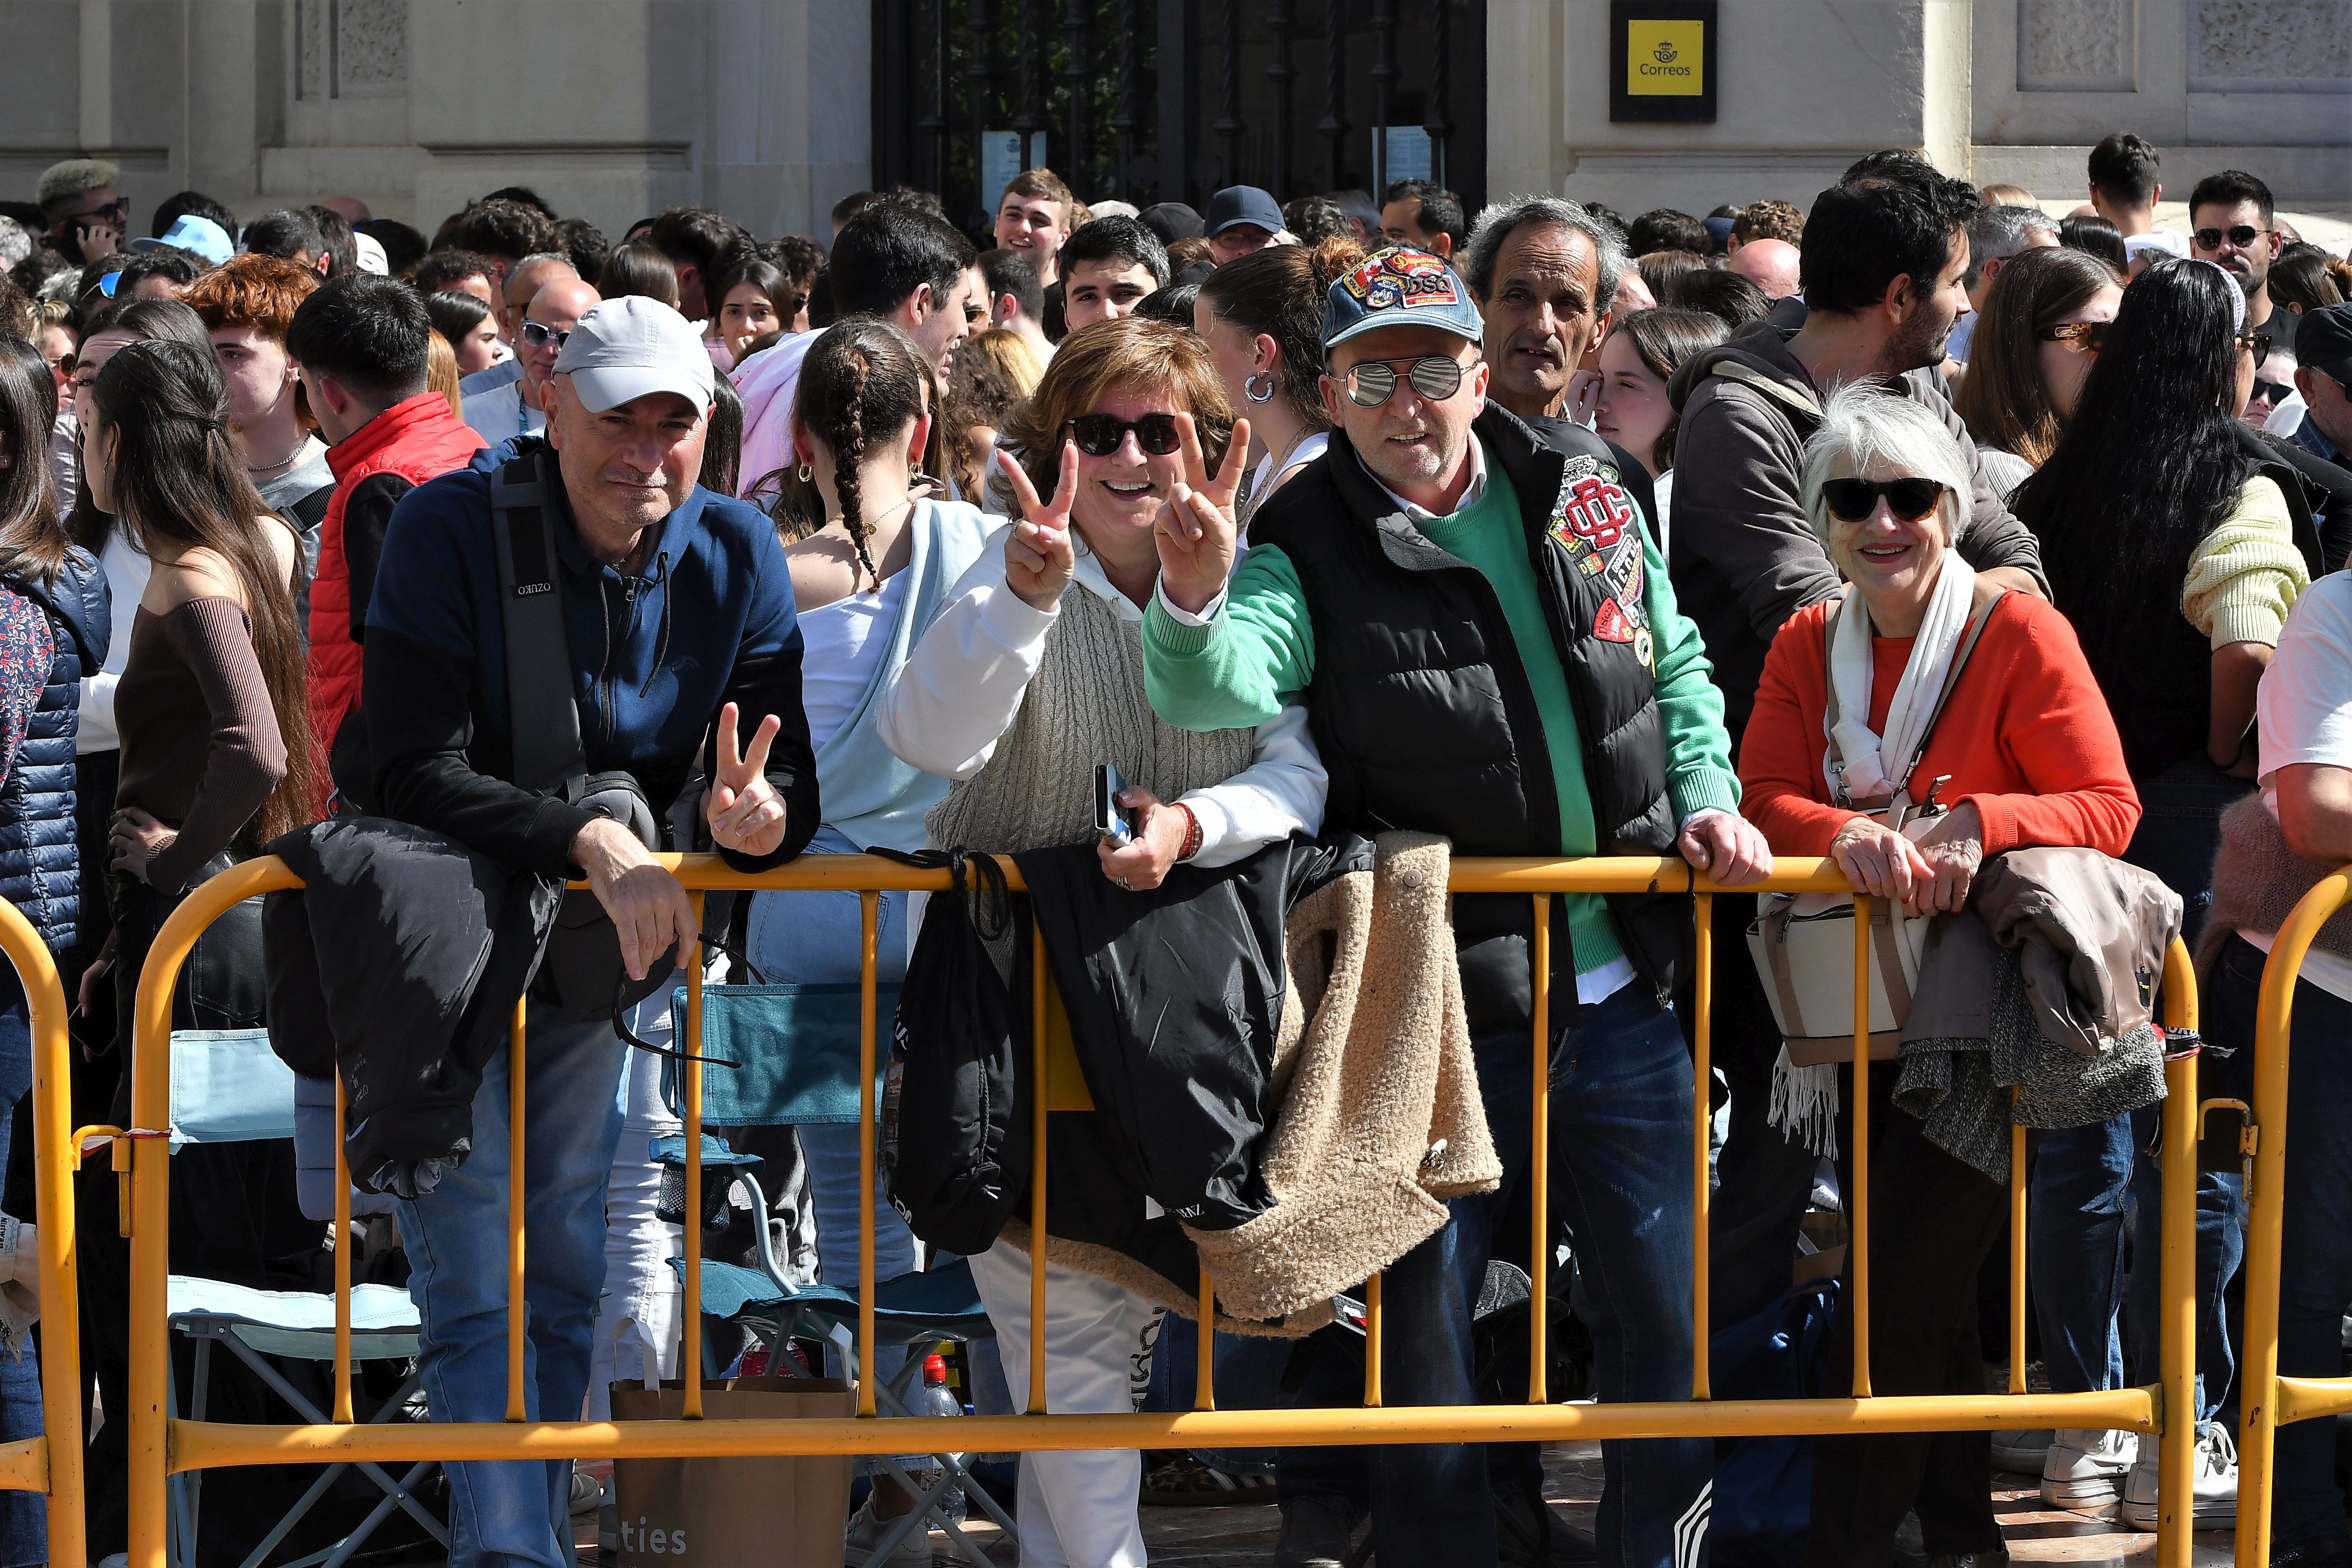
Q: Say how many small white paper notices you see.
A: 2